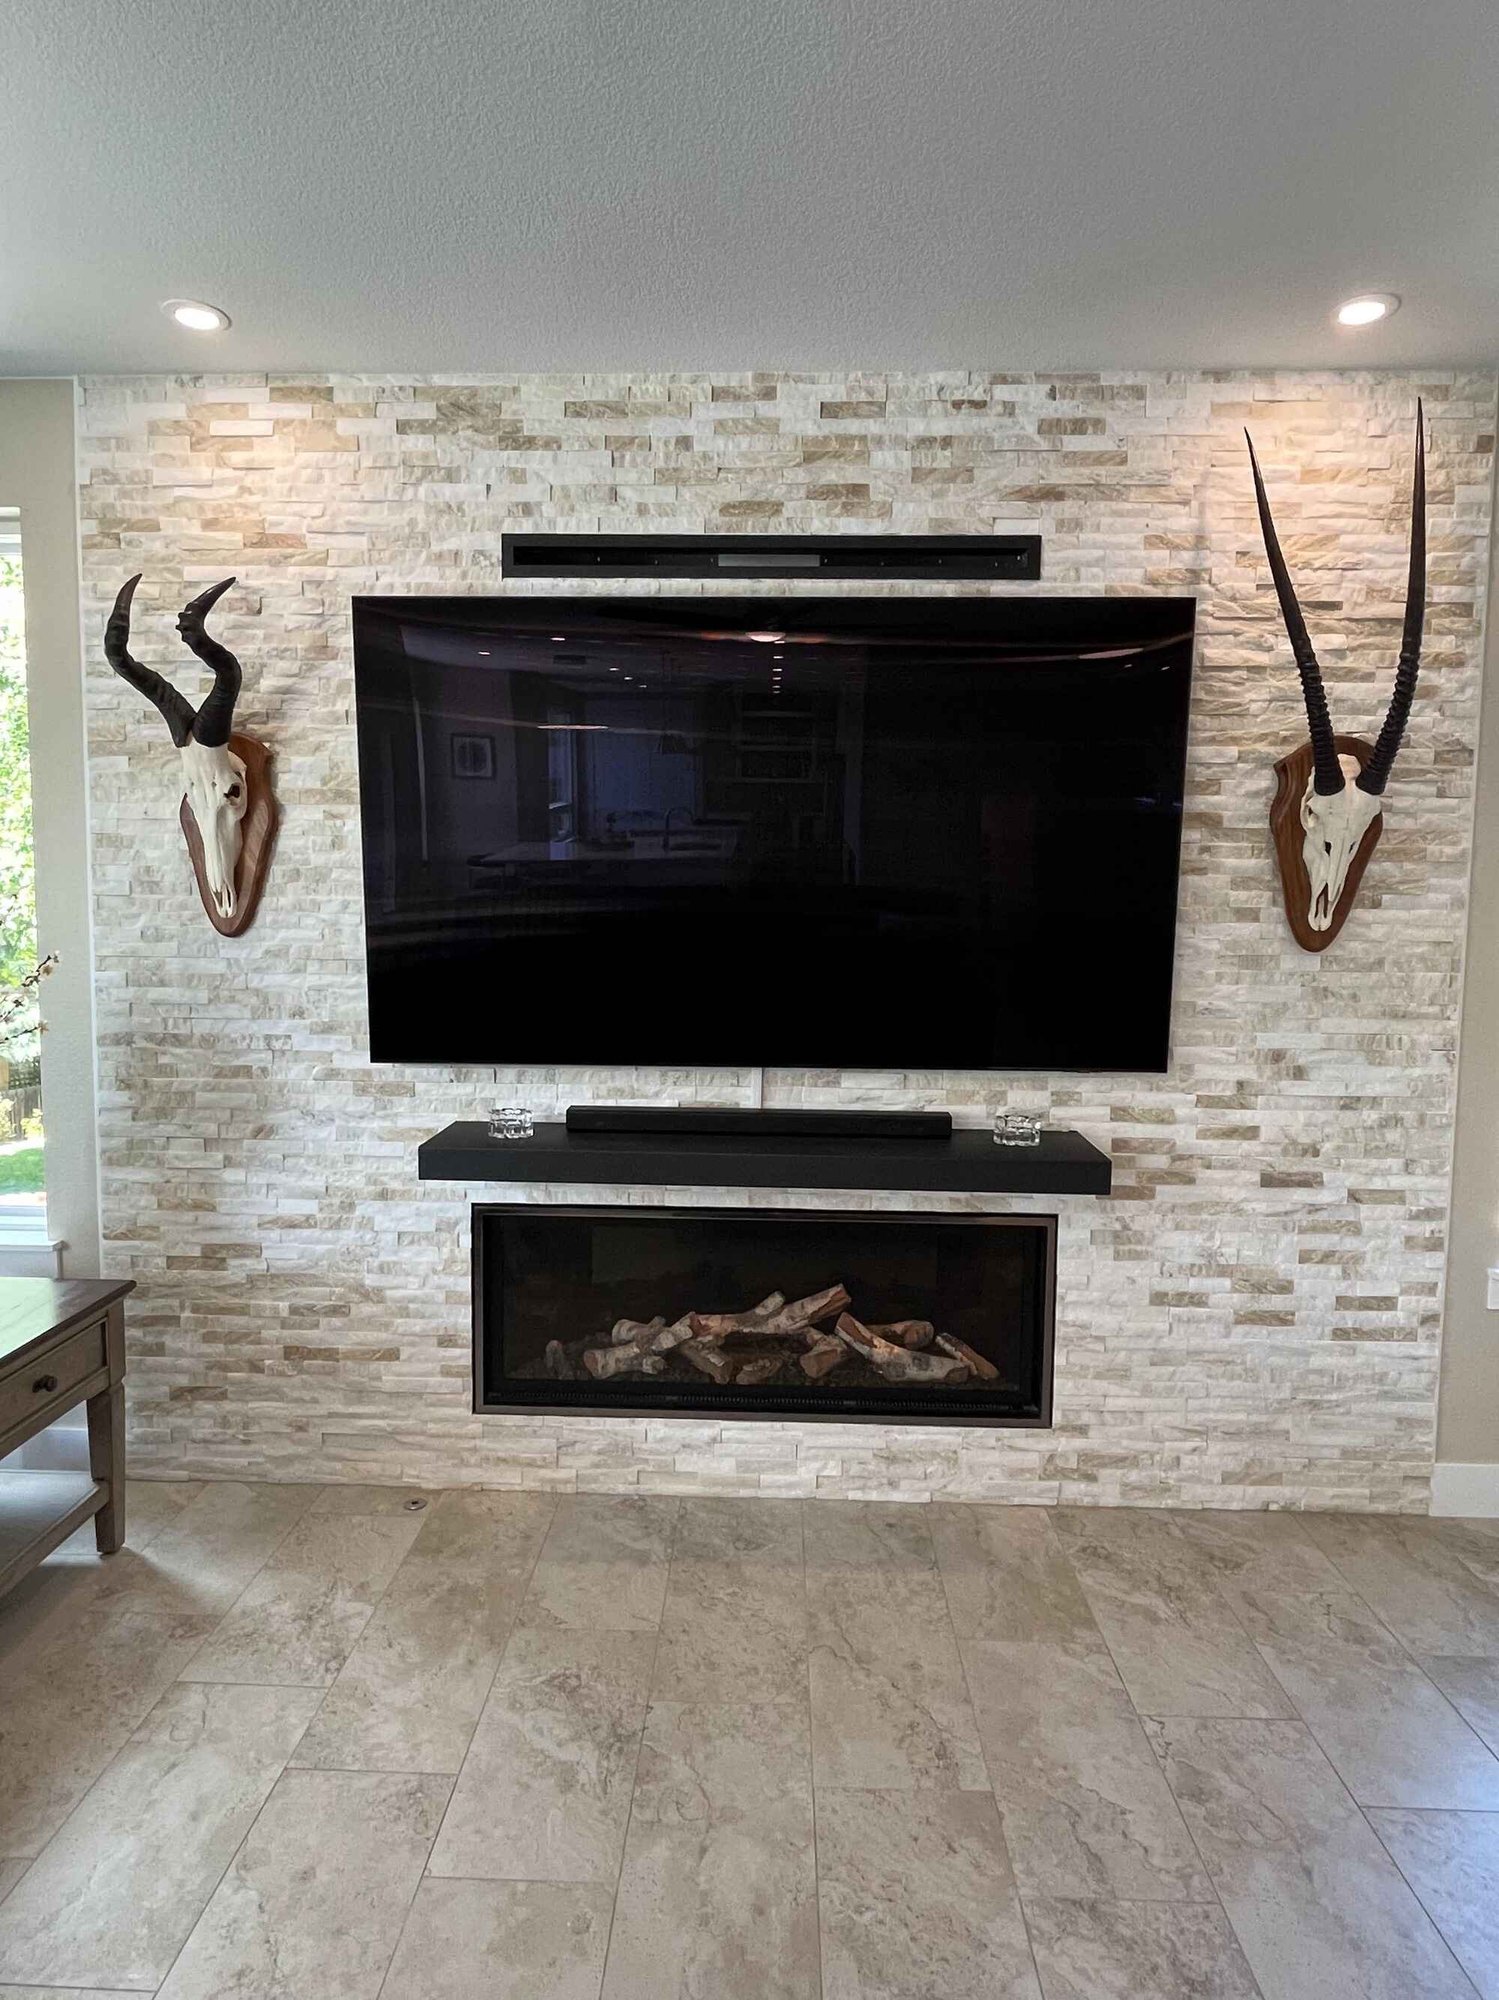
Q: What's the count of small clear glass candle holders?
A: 2